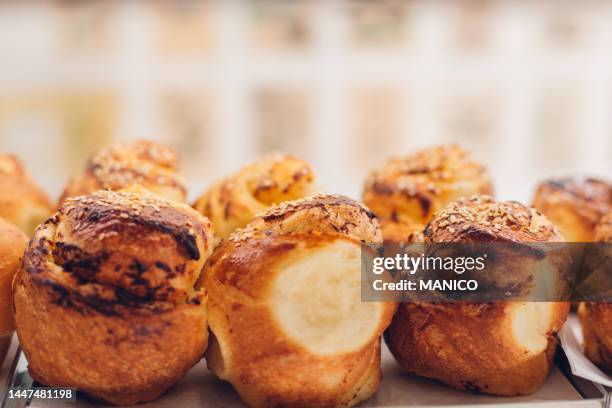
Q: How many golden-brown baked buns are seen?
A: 10